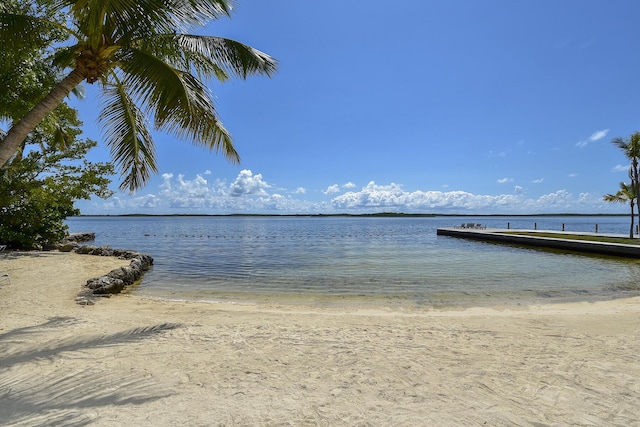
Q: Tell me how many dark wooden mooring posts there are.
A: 5